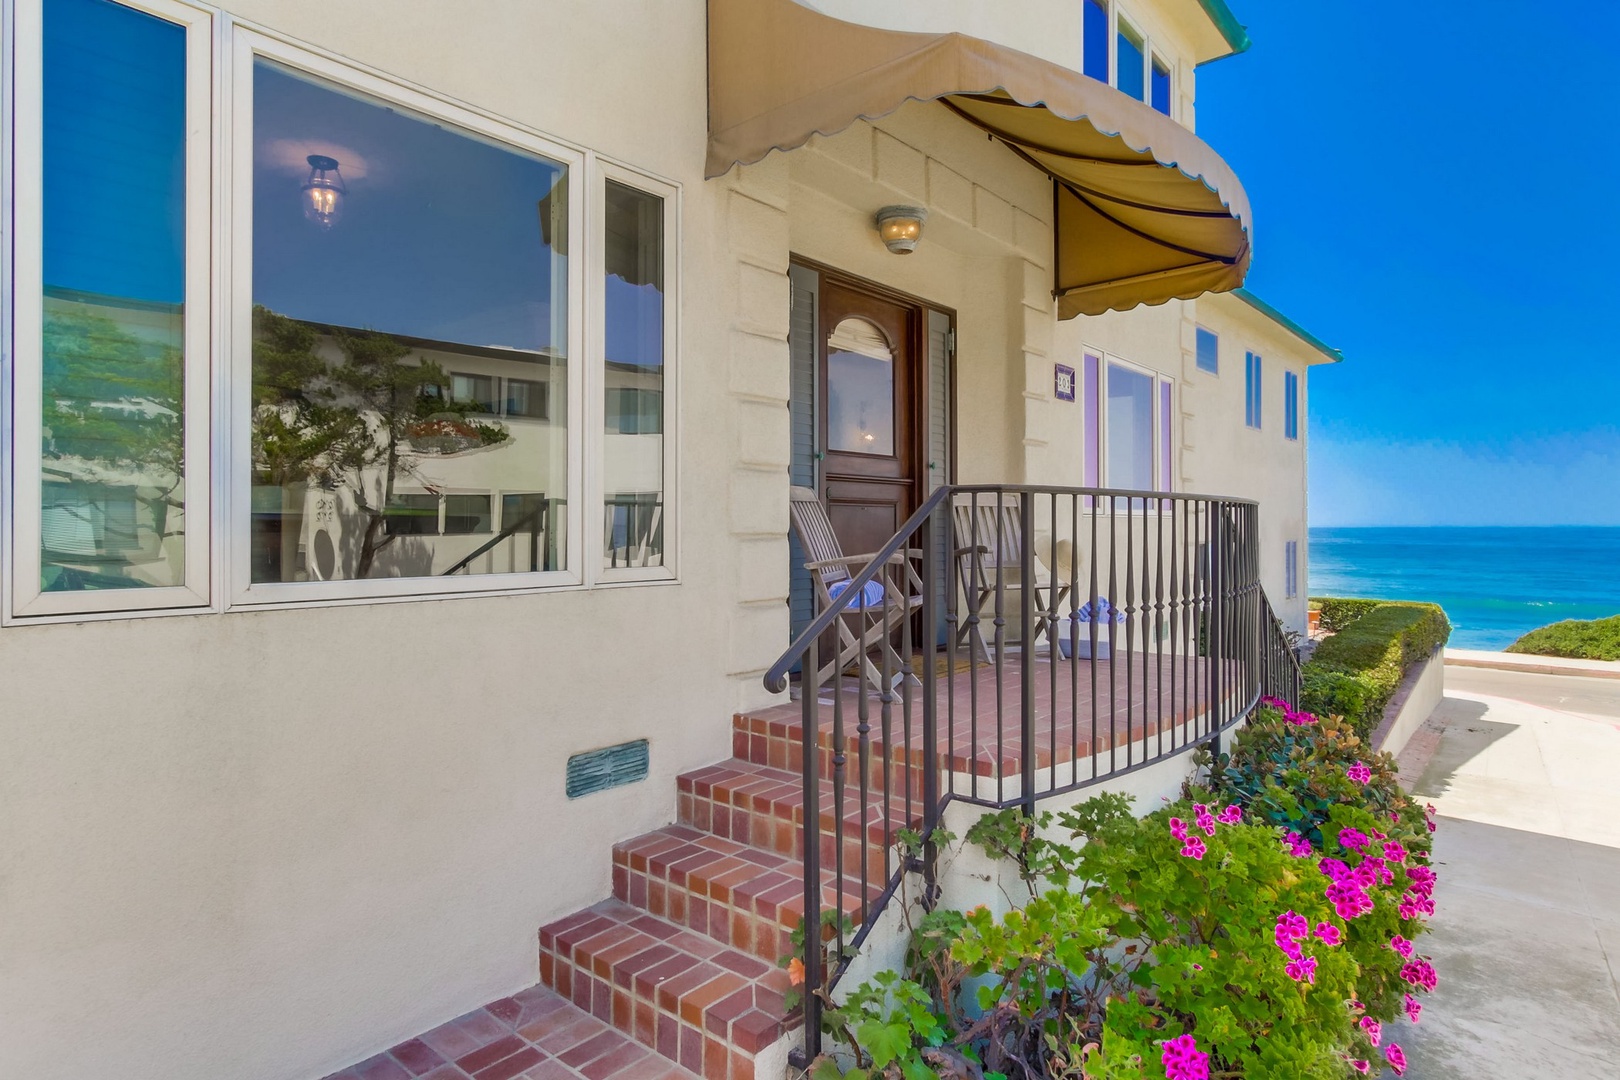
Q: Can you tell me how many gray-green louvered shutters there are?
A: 2